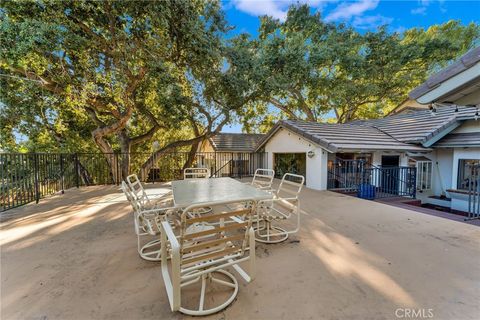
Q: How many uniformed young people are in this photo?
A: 0